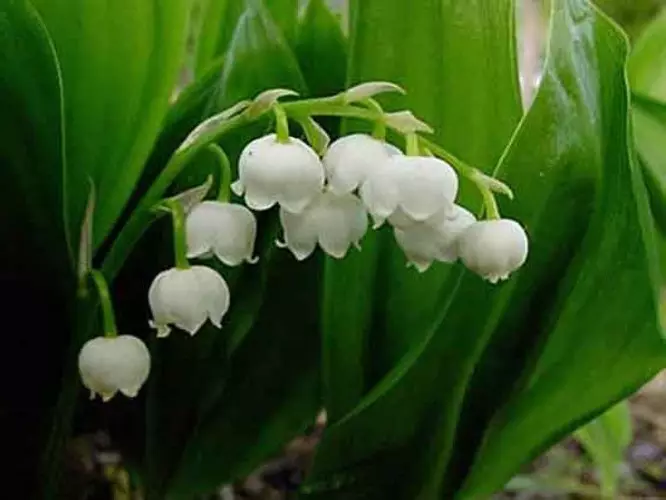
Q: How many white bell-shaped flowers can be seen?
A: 9